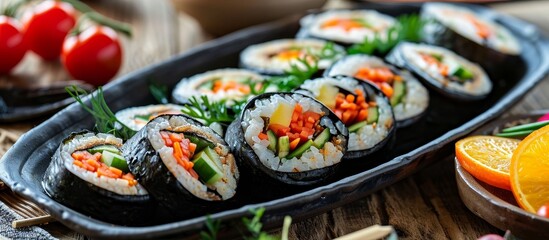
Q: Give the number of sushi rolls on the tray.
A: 11